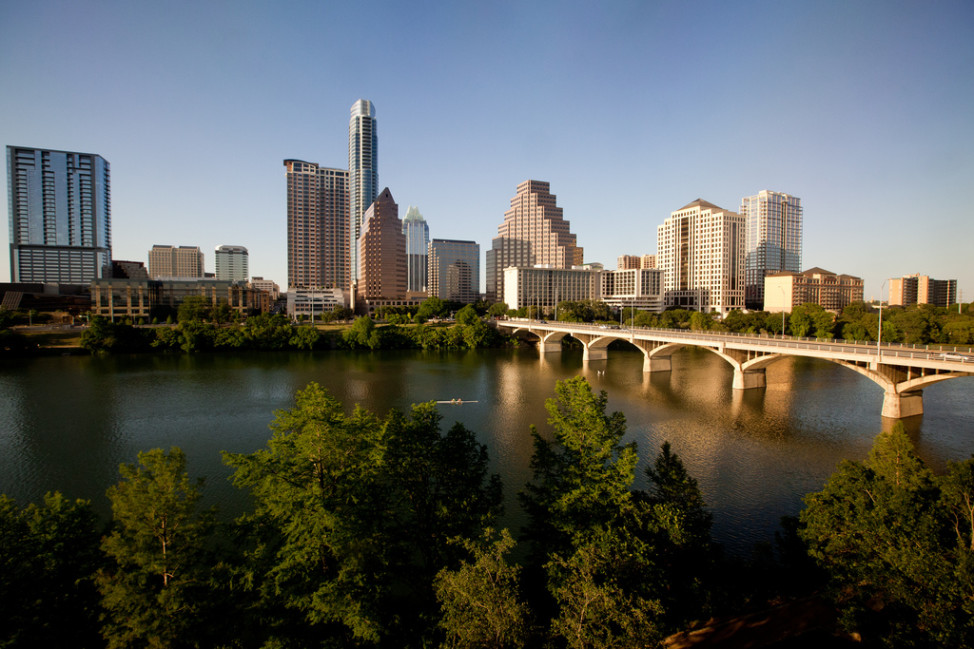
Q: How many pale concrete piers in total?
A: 5